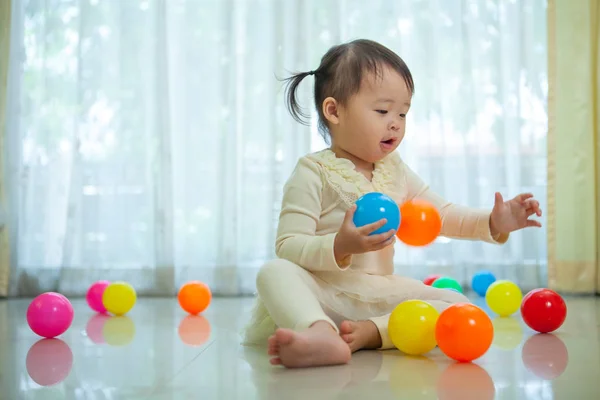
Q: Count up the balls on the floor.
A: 11